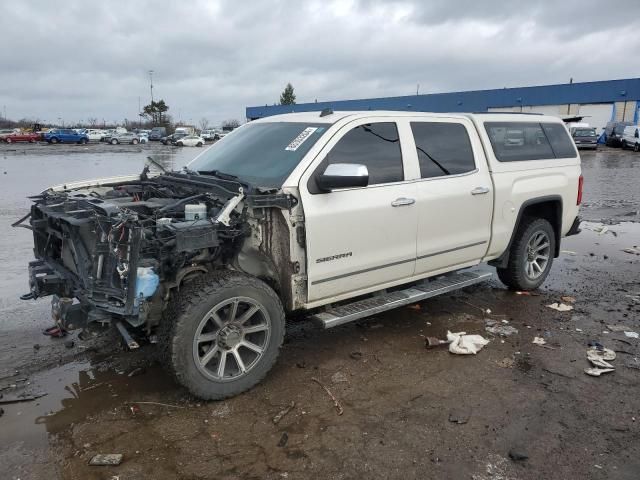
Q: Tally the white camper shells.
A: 1